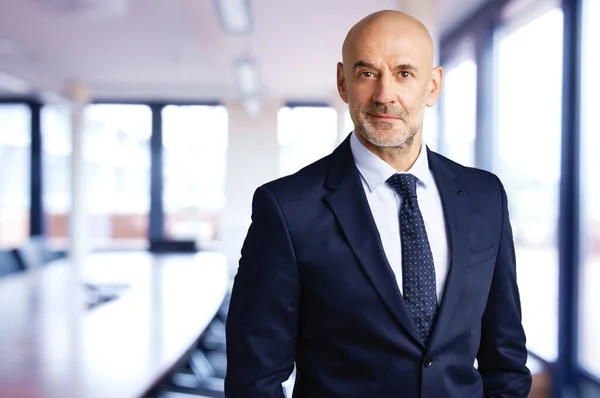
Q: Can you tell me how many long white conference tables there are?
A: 1